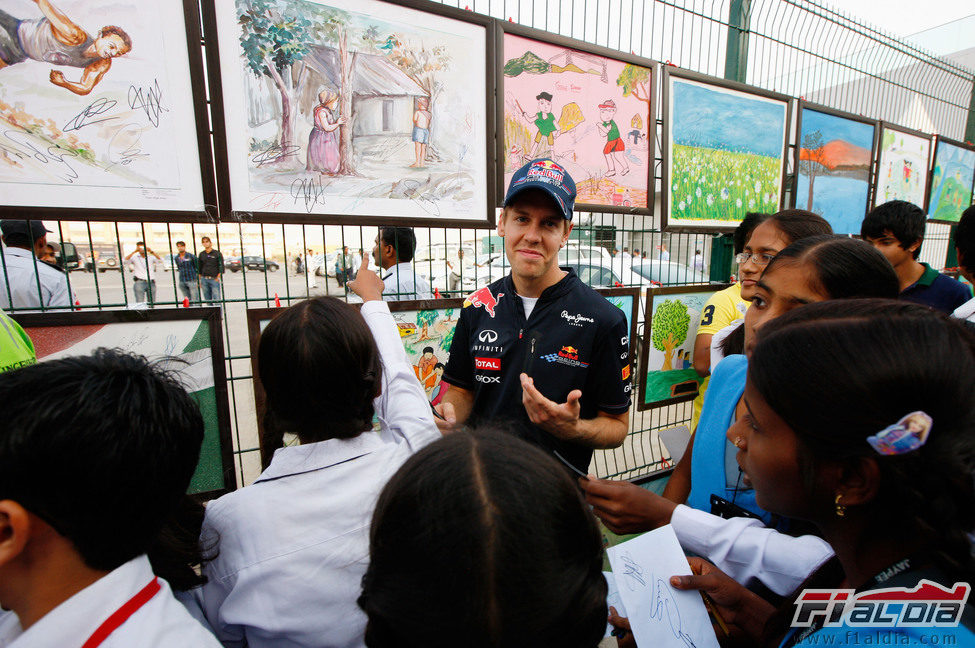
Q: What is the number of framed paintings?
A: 11